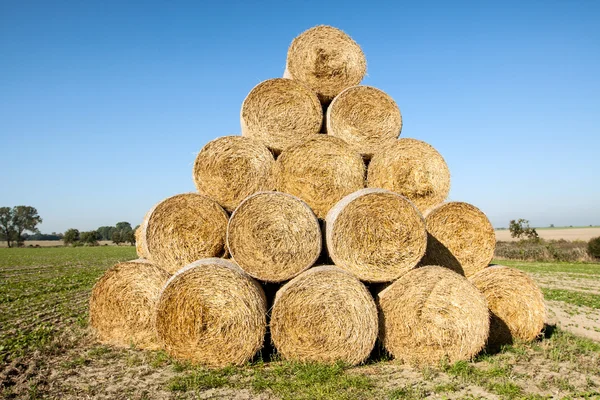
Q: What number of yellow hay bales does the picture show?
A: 15